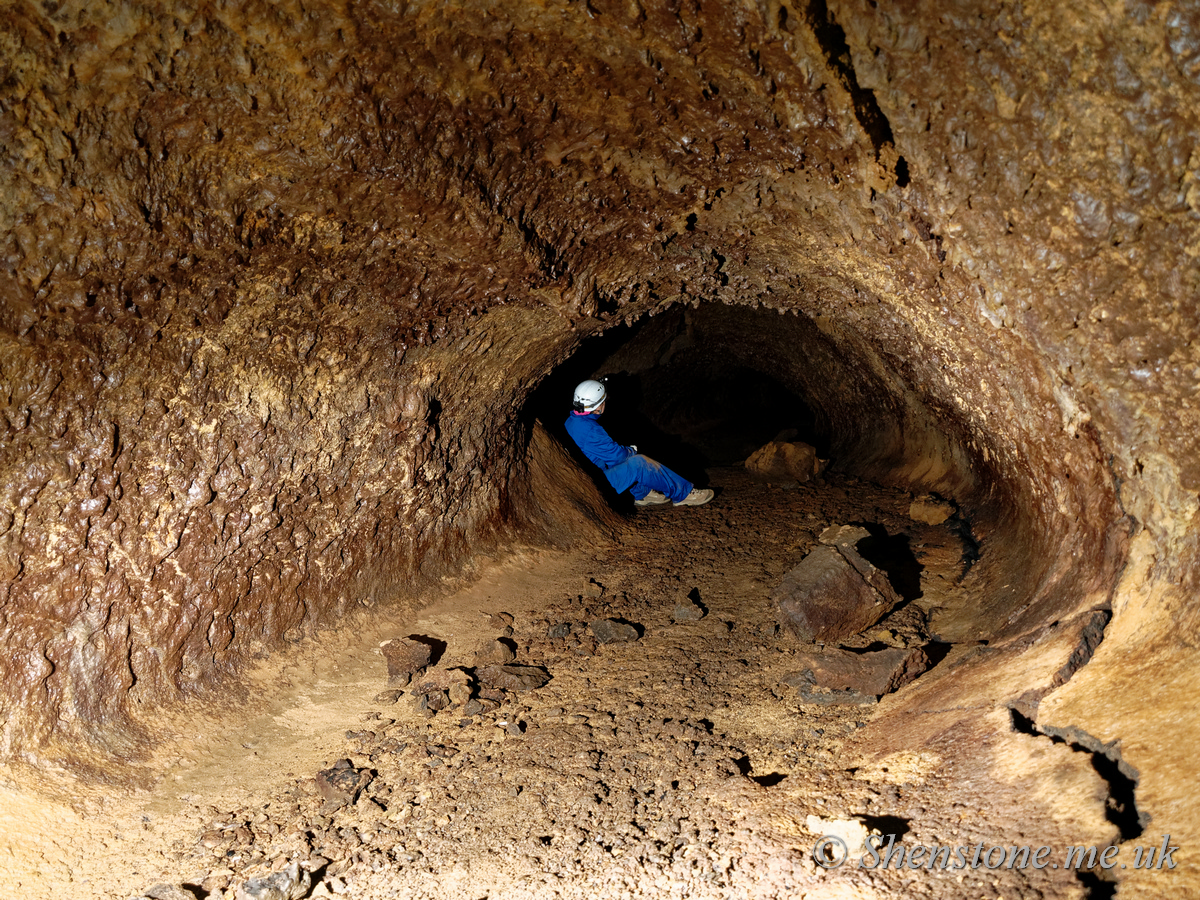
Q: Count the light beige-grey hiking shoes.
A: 2